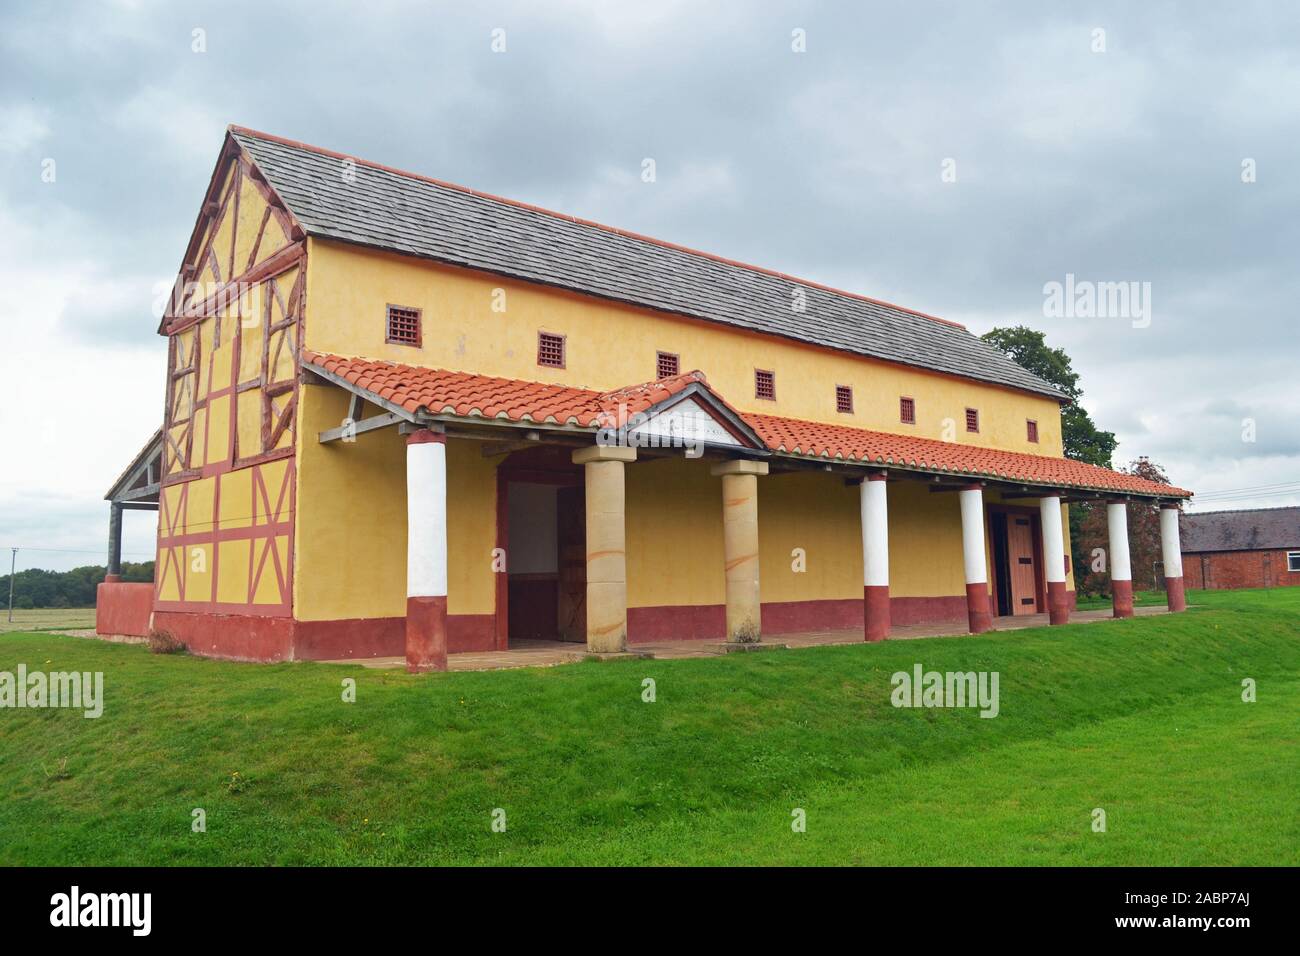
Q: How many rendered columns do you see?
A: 6